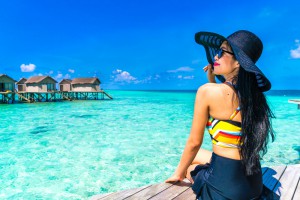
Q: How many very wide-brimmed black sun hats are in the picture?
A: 1